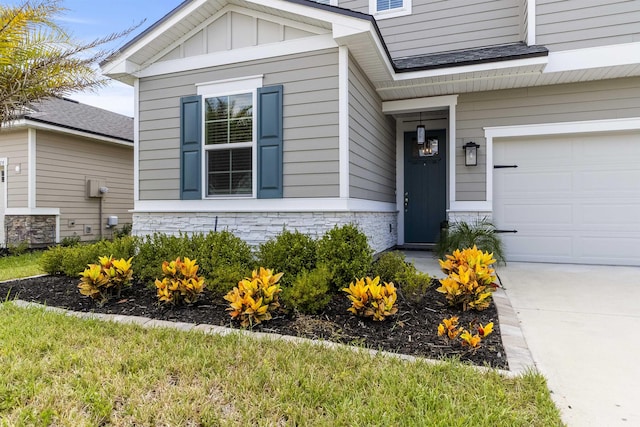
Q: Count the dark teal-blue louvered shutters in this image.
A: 2